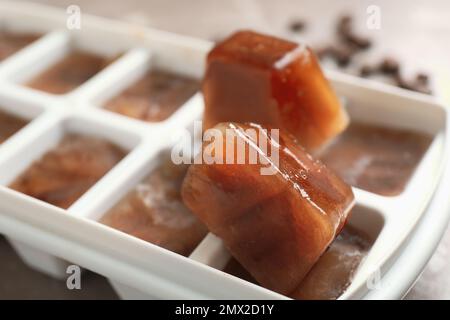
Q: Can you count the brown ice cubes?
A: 10